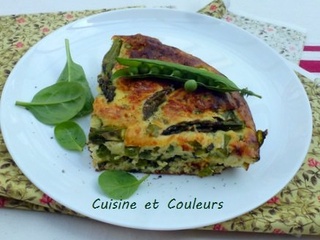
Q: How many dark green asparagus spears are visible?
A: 3